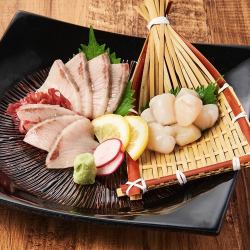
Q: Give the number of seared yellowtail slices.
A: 7